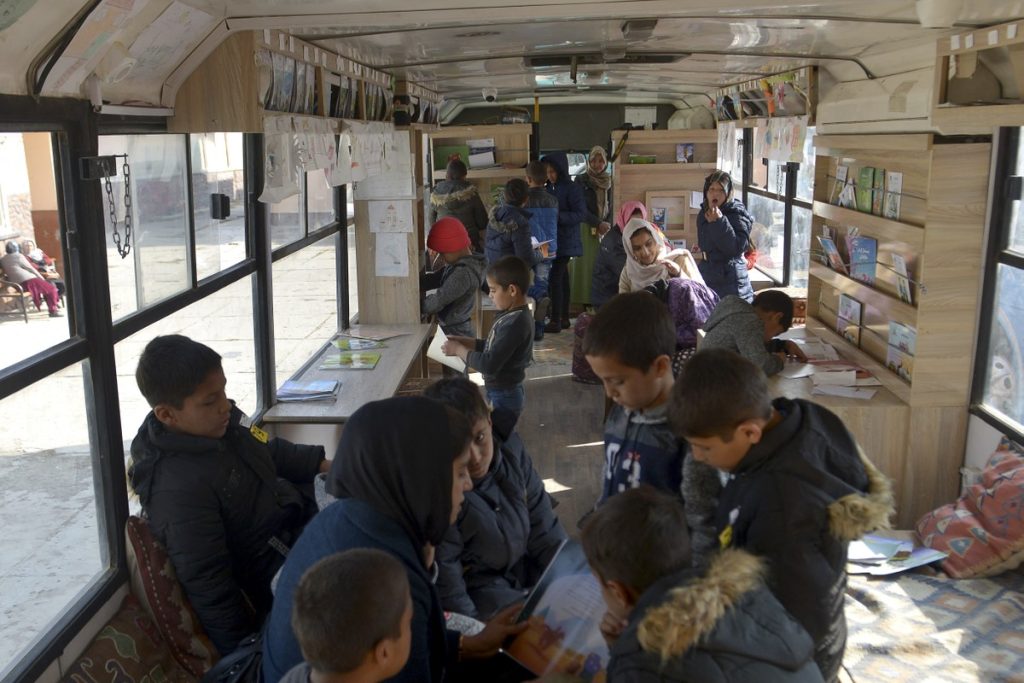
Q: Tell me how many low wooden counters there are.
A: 2